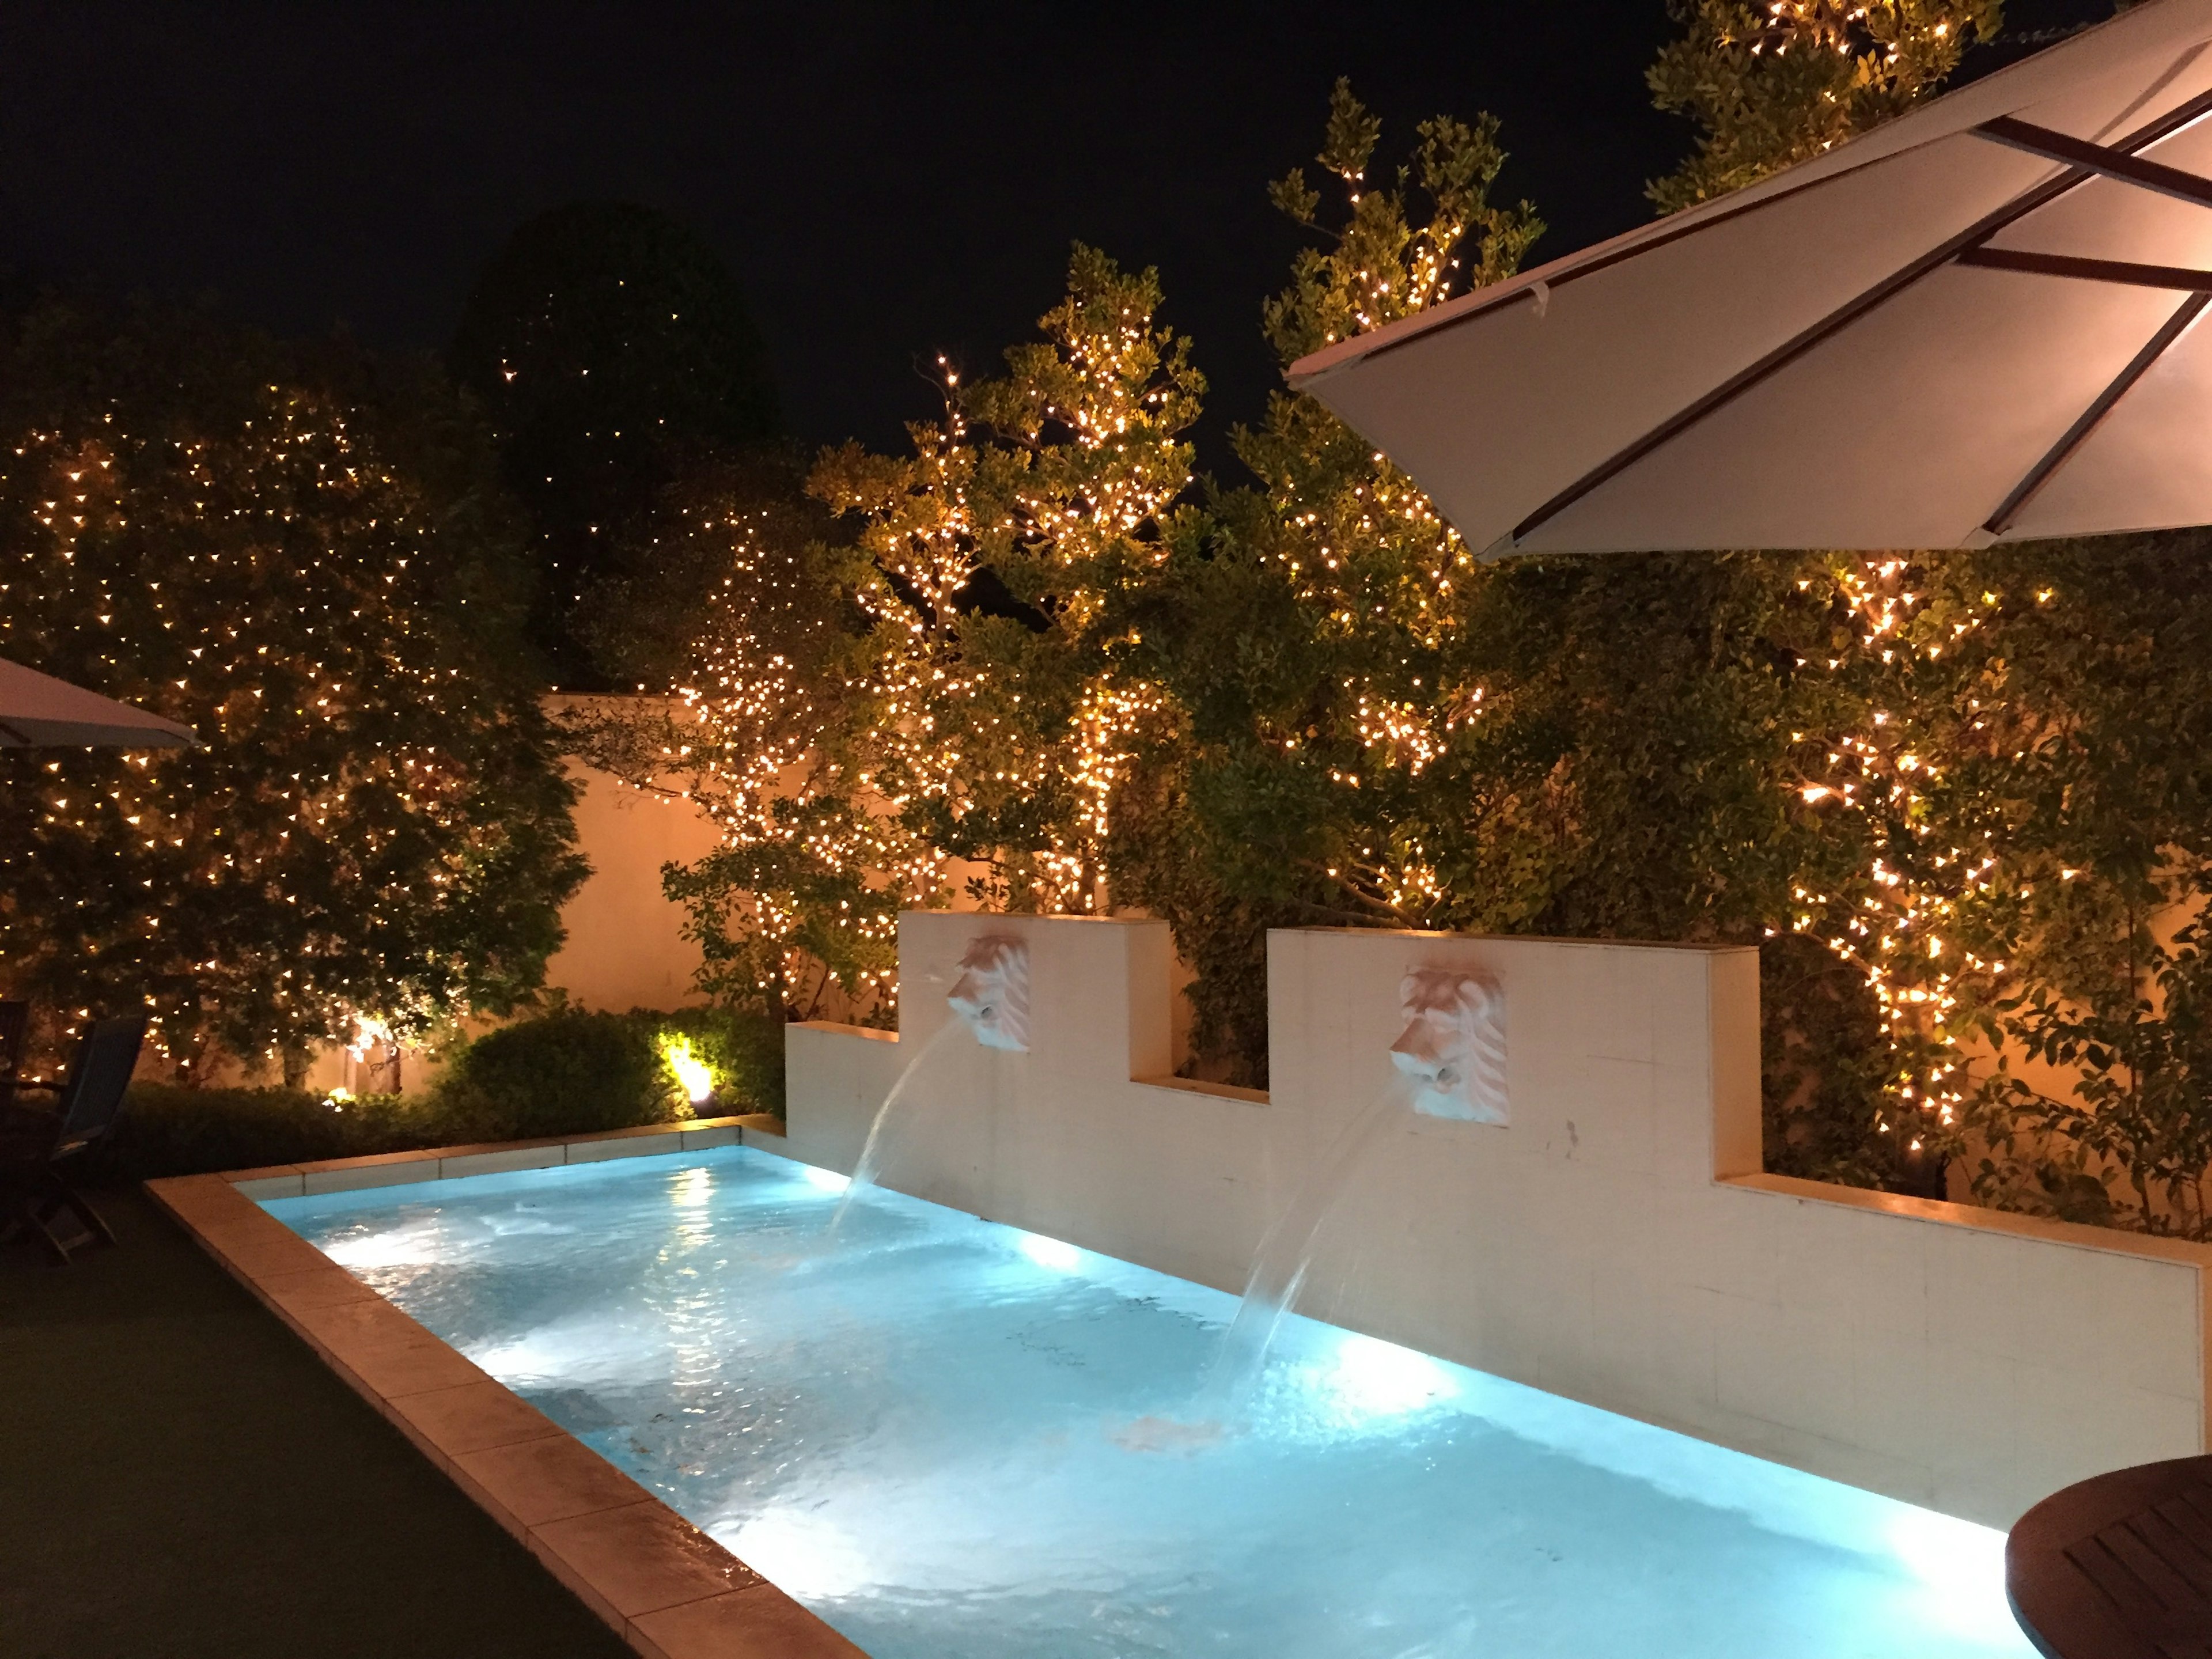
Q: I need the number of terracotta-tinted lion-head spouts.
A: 2